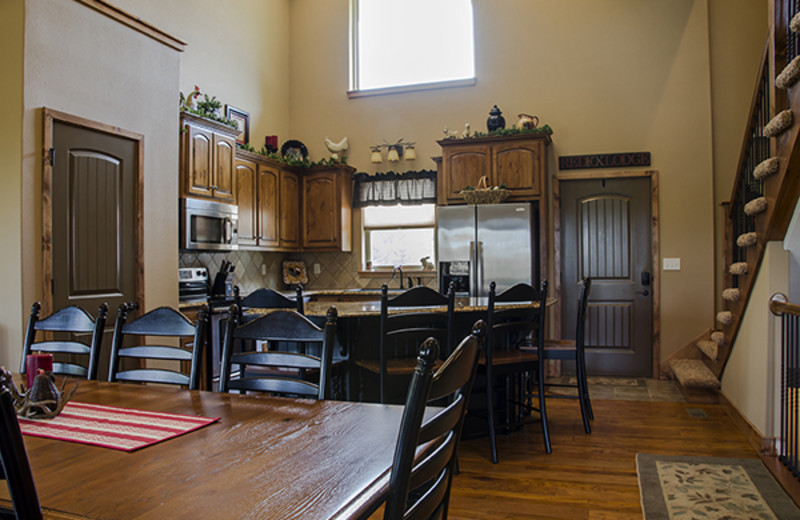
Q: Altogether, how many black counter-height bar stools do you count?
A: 4